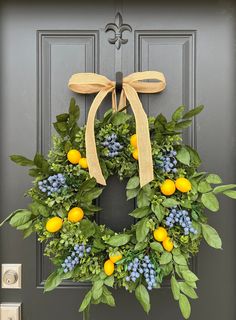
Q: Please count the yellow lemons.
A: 12